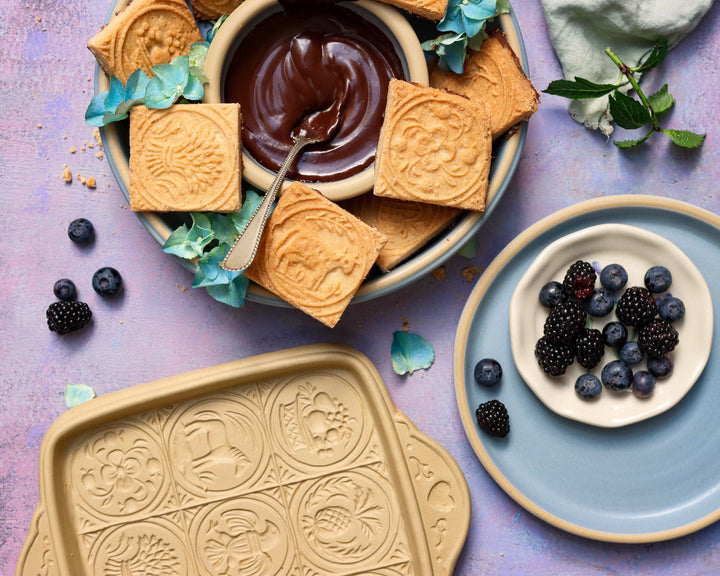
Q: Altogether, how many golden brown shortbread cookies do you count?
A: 8